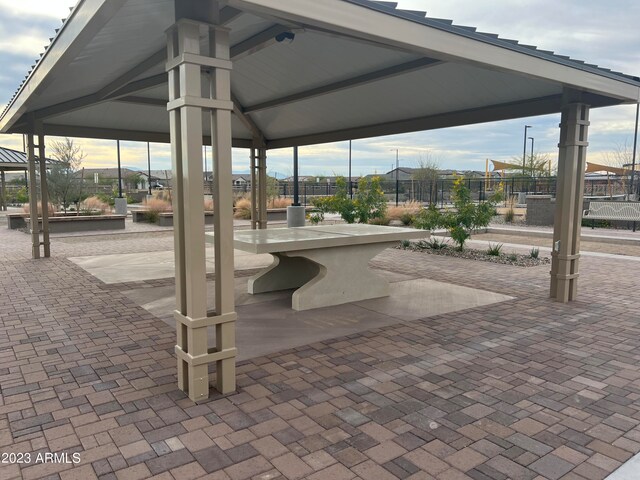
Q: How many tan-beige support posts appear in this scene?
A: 4